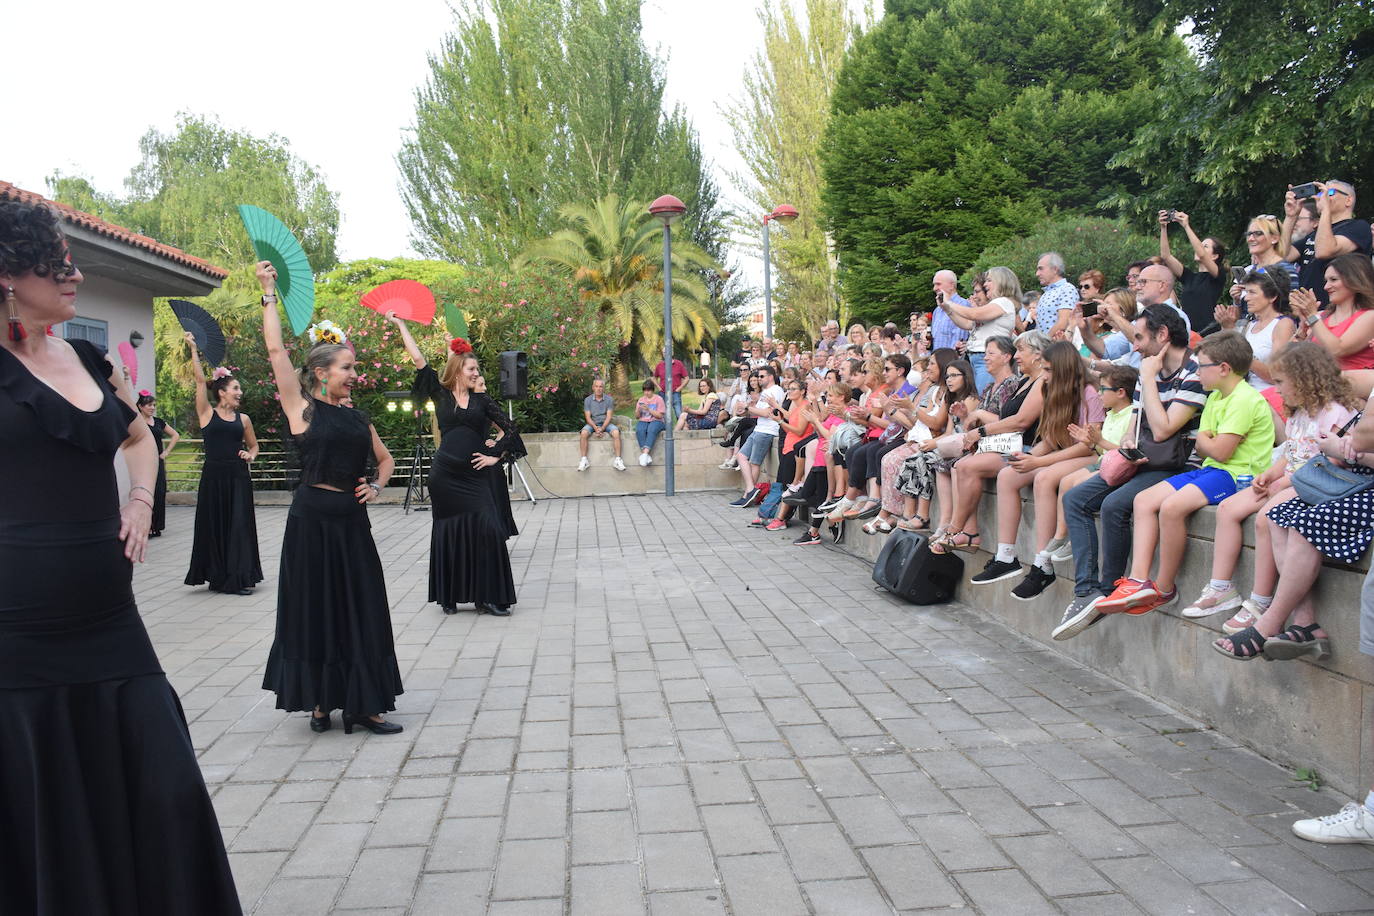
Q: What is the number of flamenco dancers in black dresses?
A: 6